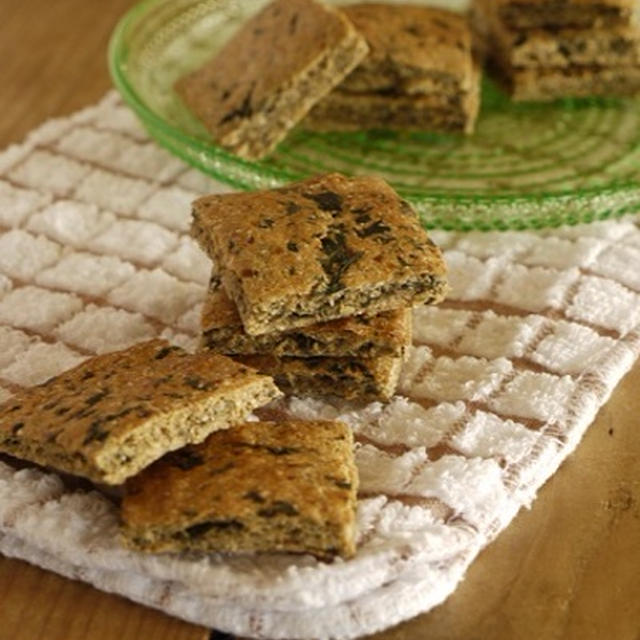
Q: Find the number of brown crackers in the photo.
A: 11